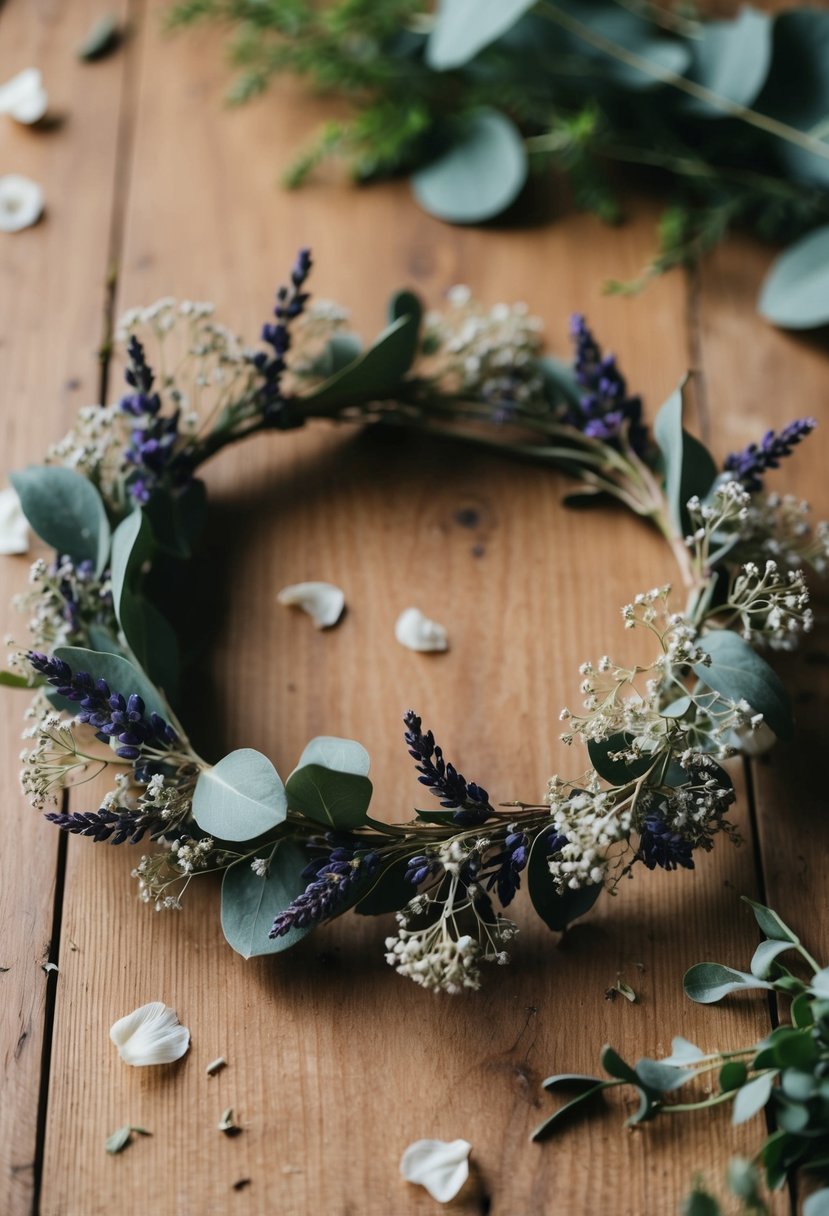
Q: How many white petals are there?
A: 7